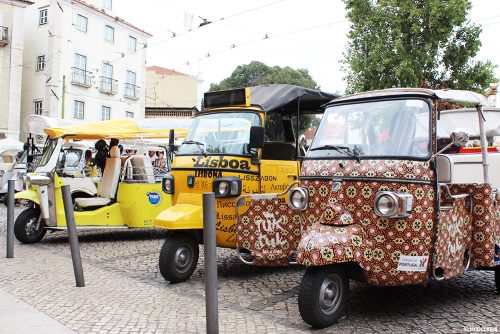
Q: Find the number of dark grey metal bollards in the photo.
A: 3